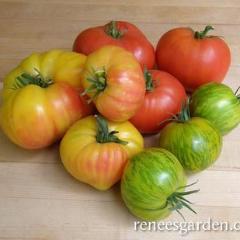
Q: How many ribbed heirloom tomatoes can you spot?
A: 3